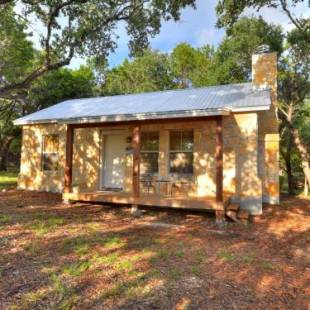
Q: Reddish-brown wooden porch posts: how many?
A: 3